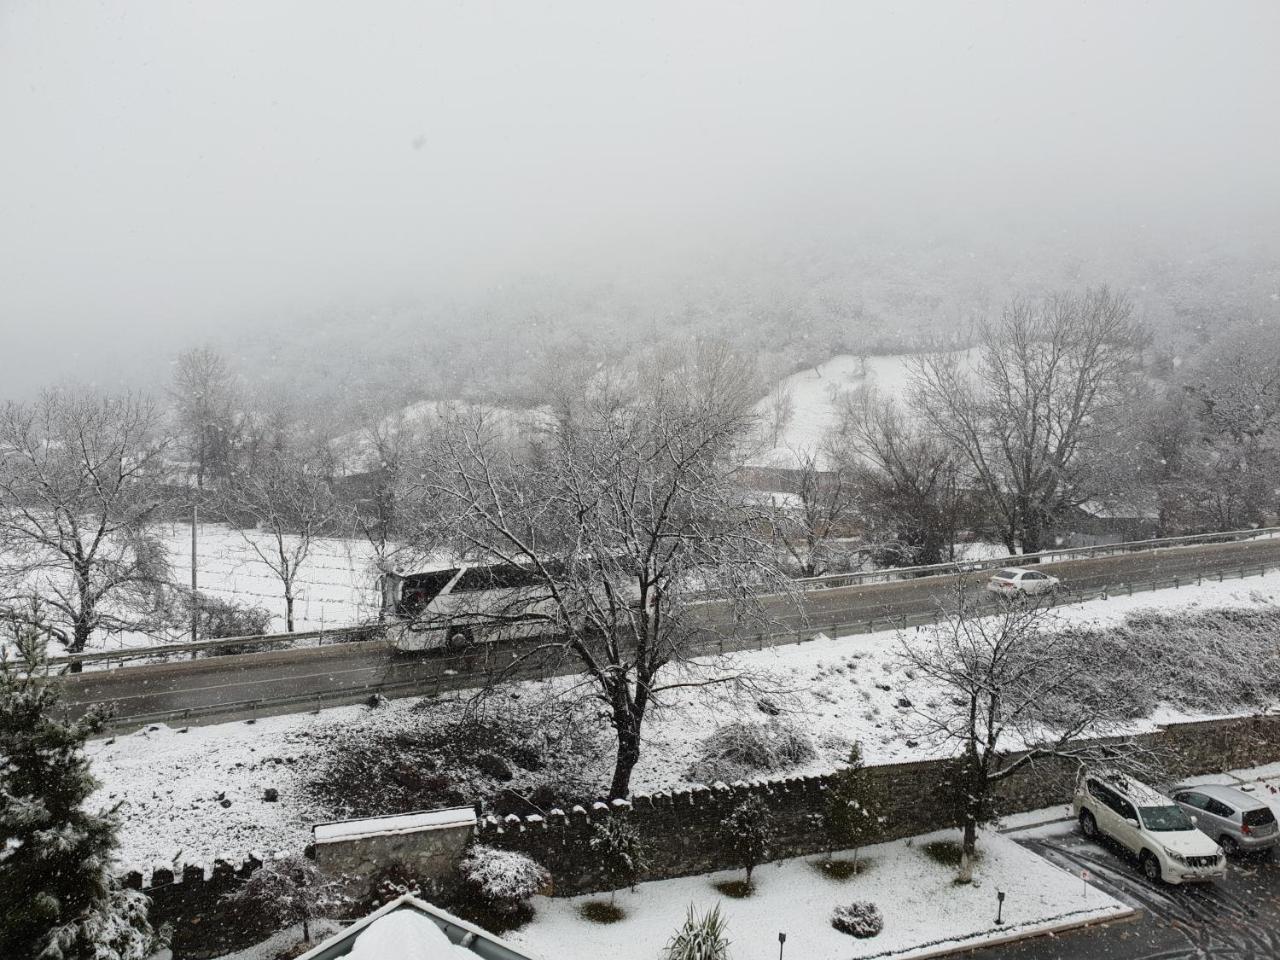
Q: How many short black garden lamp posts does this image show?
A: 2